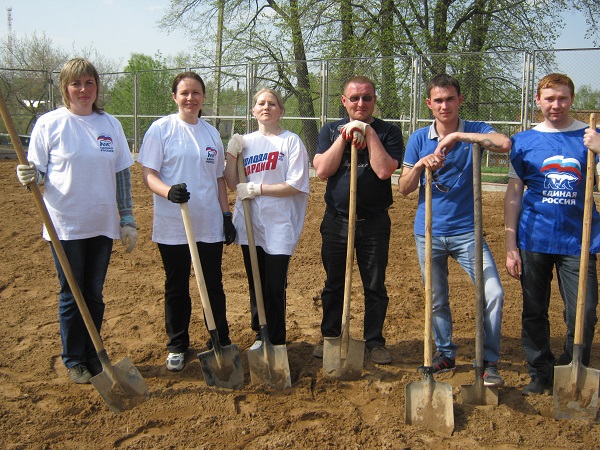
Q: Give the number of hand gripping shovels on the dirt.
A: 7